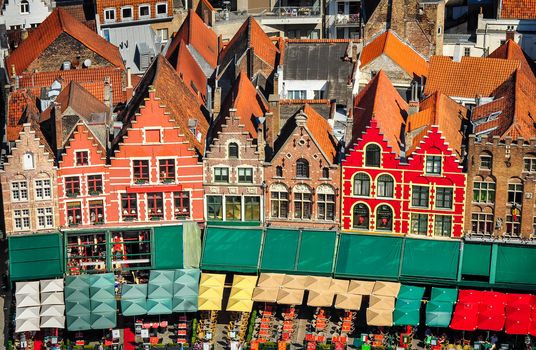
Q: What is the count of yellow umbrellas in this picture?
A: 6